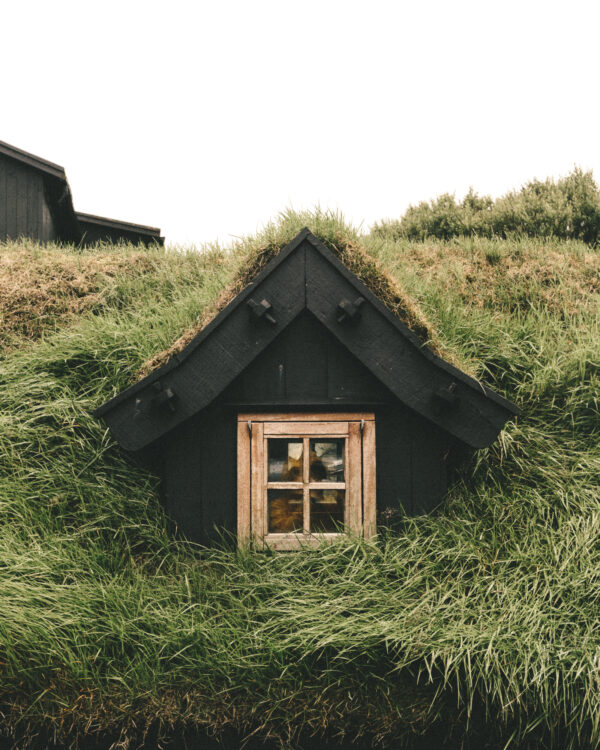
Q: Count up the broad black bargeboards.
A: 2